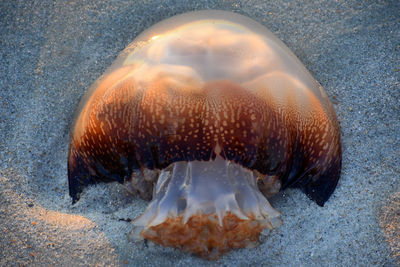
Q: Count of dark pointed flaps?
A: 2